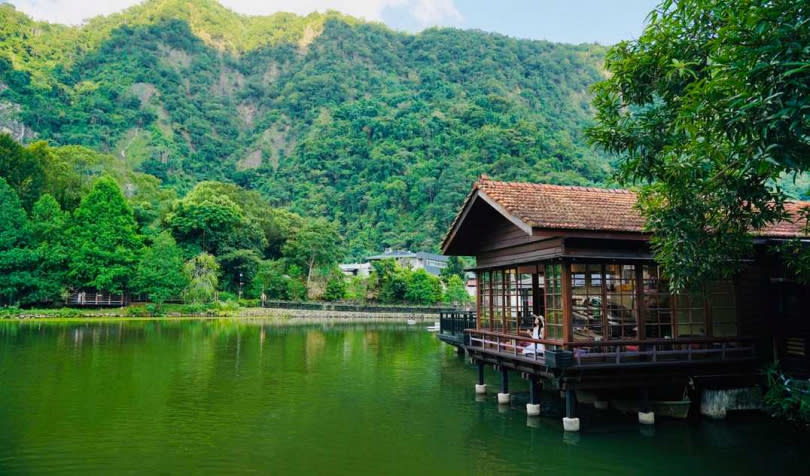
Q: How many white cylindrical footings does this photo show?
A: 5